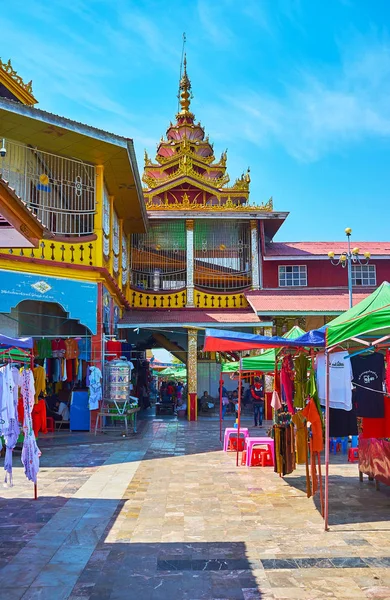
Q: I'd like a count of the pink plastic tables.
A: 2